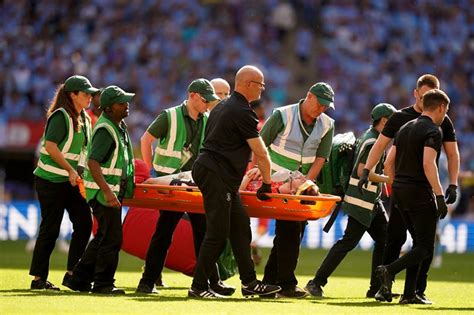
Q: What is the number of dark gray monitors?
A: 0